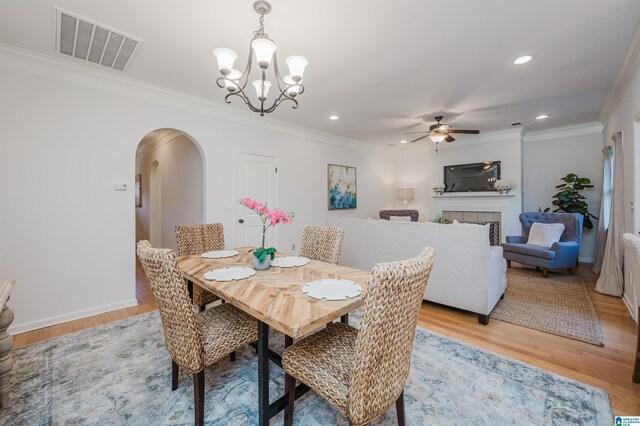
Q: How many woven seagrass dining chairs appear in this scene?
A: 4